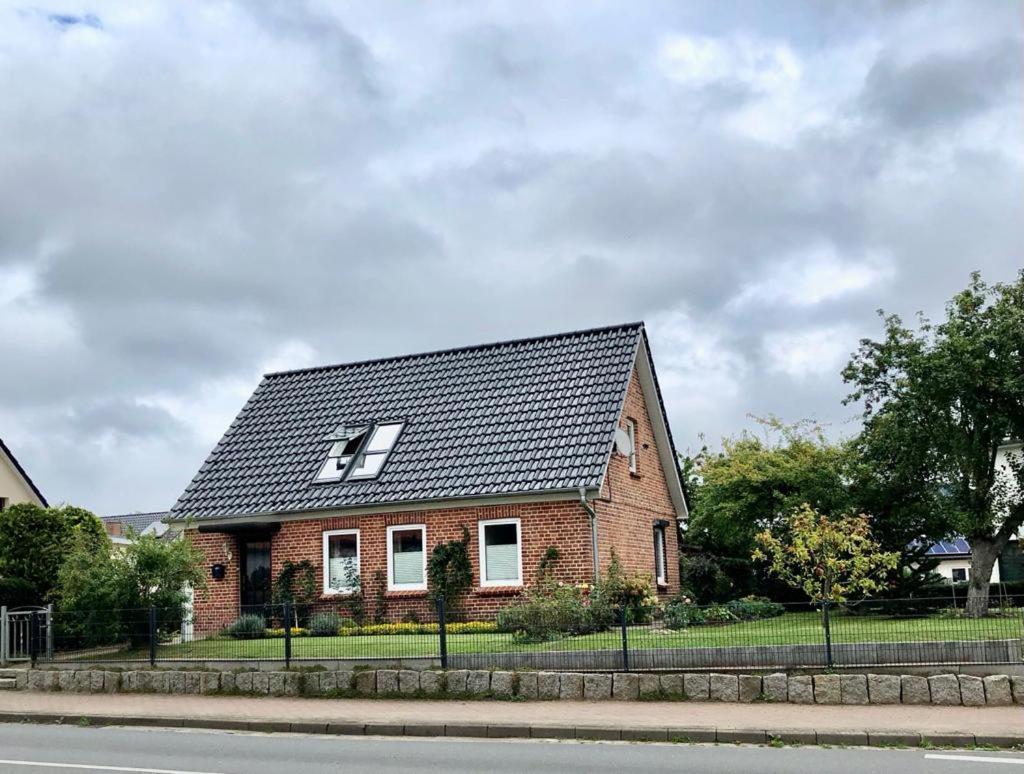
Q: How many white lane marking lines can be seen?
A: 2